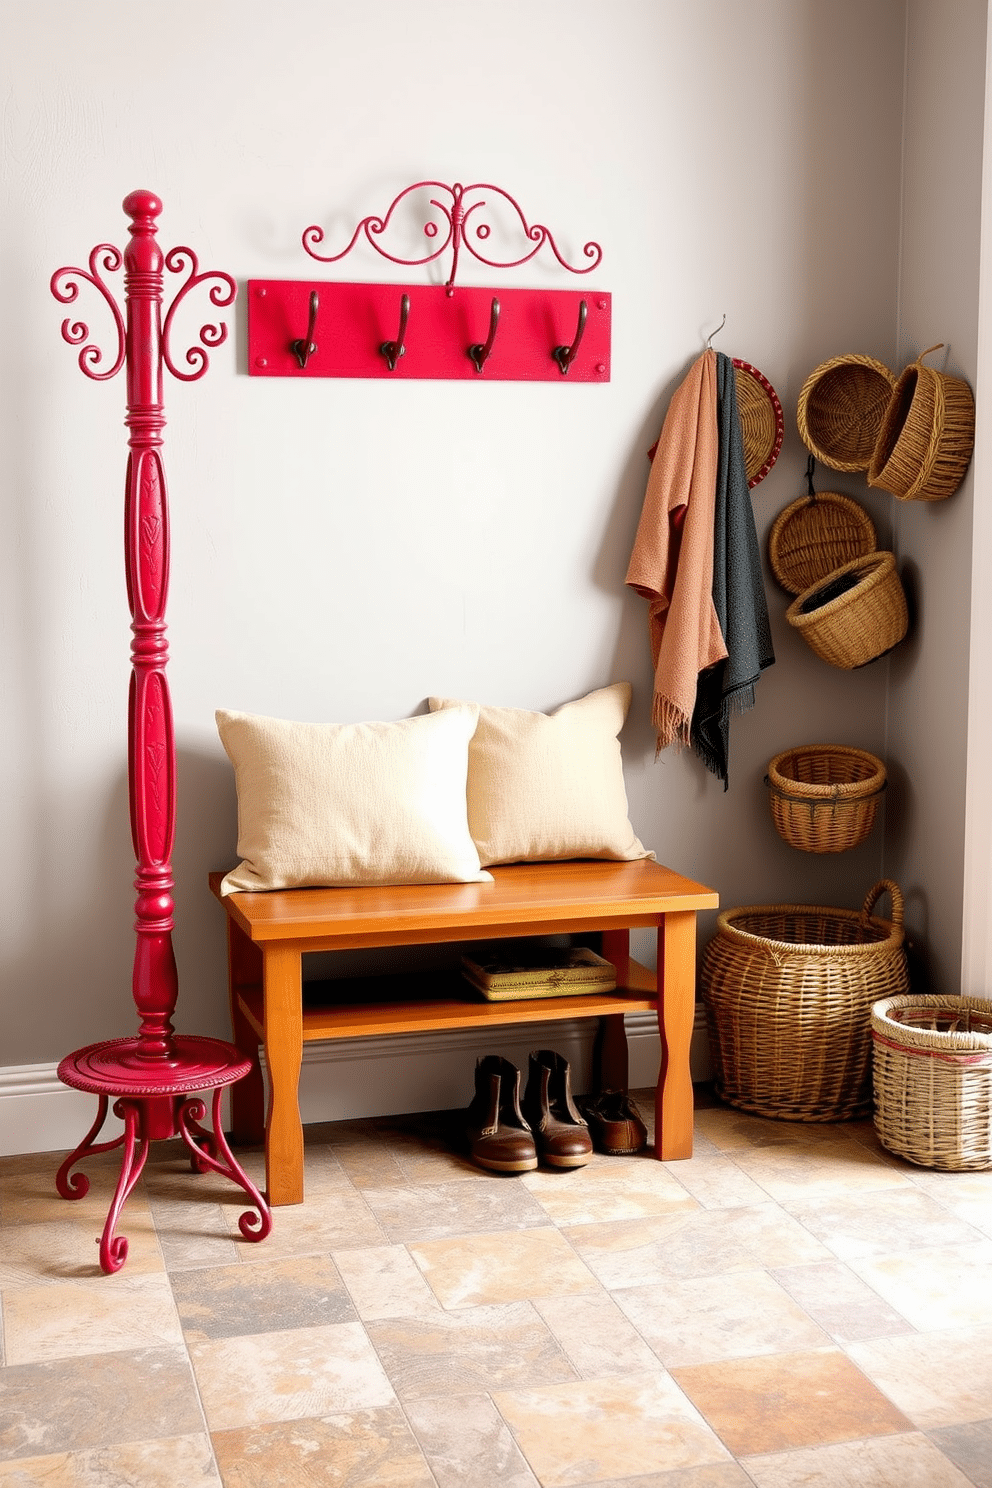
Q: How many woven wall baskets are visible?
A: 6